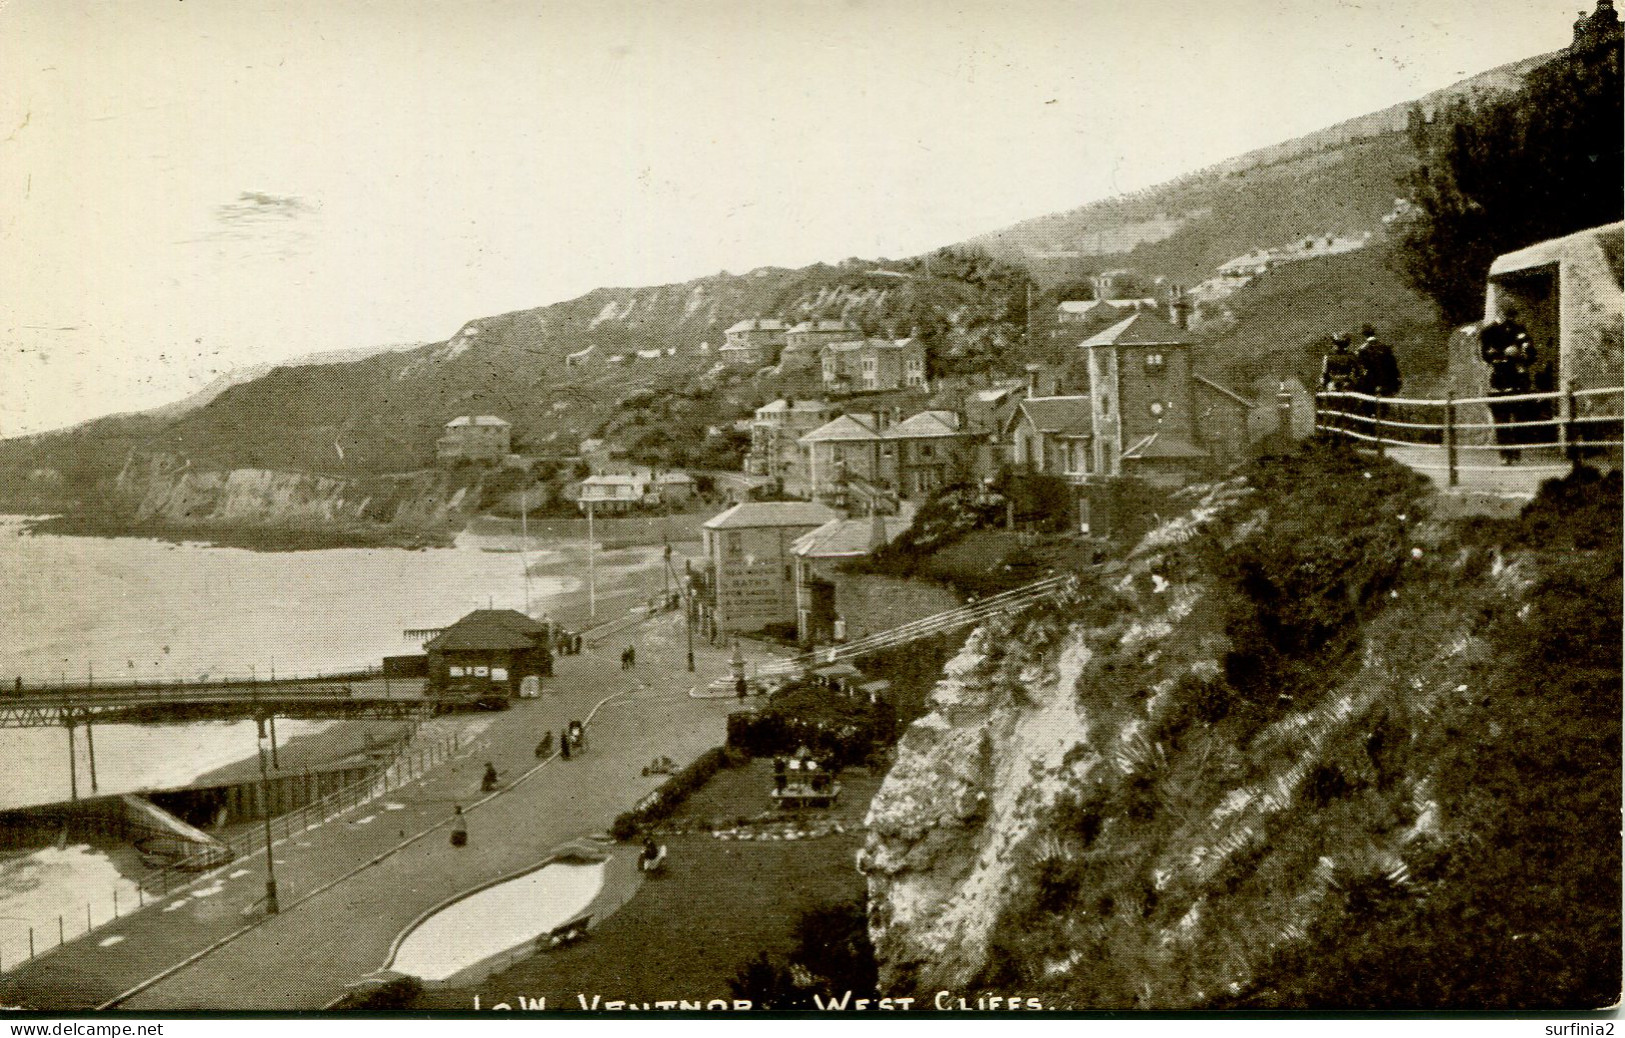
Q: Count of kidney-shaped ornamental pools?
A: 1